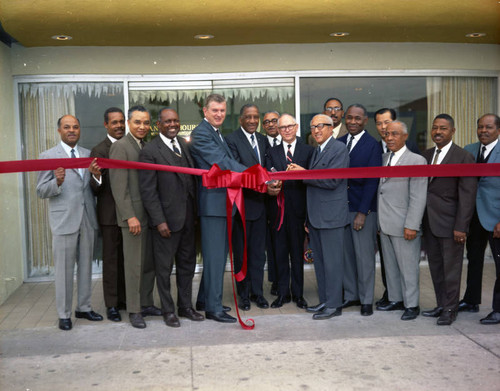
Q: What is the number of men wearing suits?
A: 15